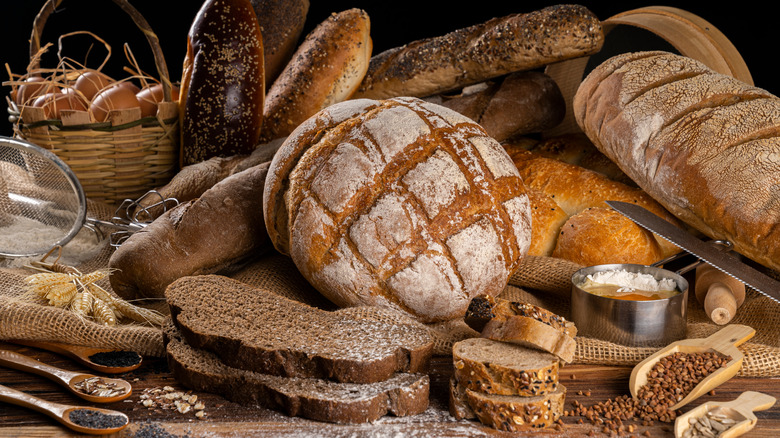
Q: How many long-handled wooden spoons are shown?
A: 3